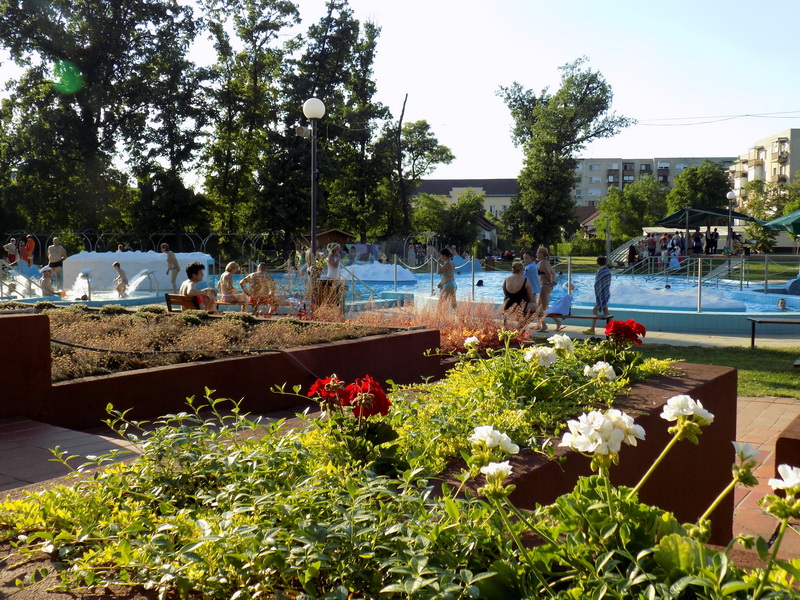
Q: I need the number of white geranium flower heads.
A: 10